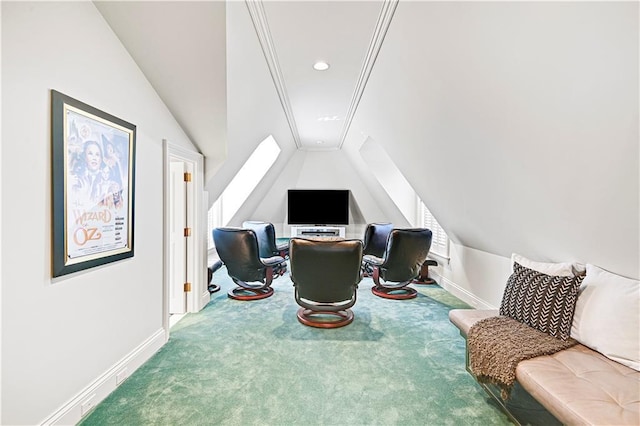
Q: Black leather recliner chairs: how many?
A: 5